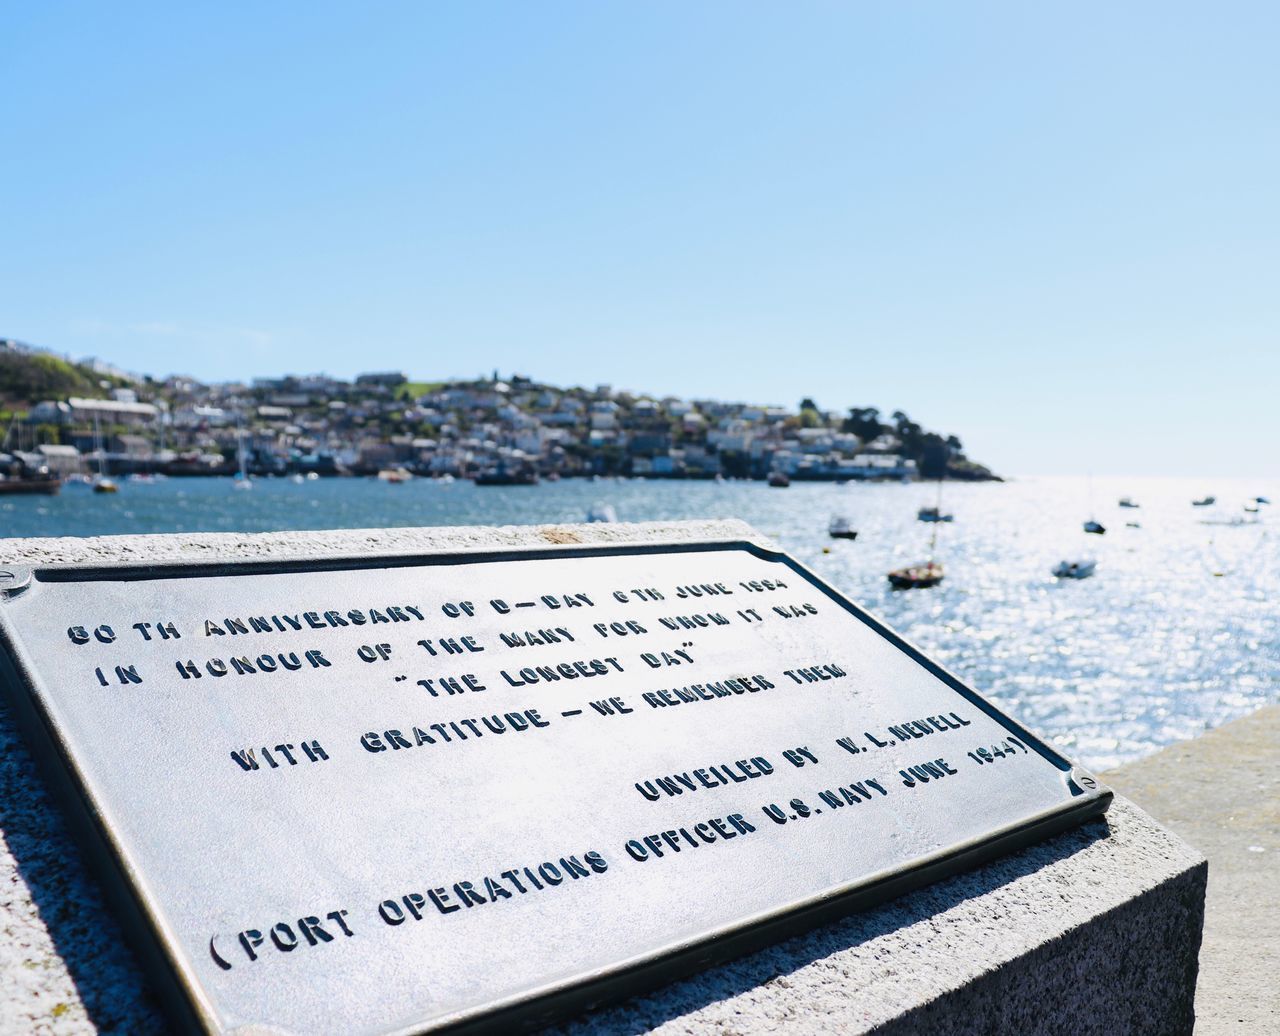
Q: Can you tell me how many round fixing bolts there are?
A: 2